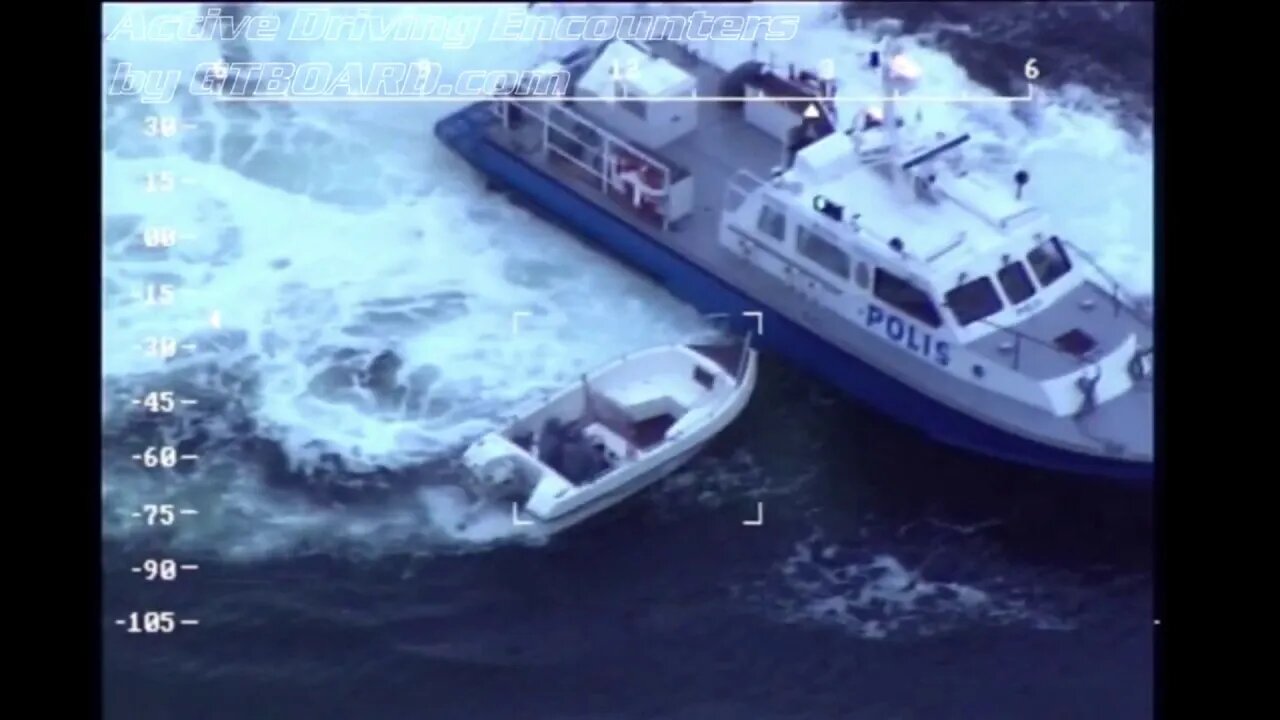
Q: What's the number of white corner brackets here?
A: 4